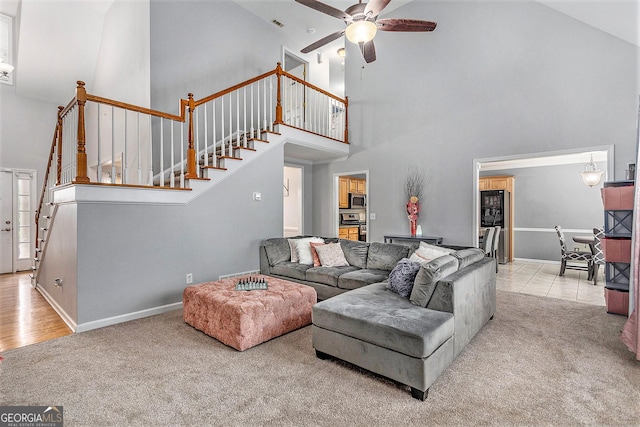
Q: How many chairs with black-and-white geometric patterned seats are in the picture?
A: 2